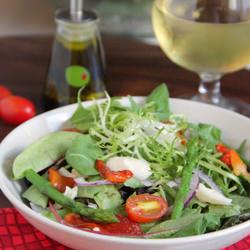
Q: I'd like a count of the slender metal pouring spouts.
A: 1